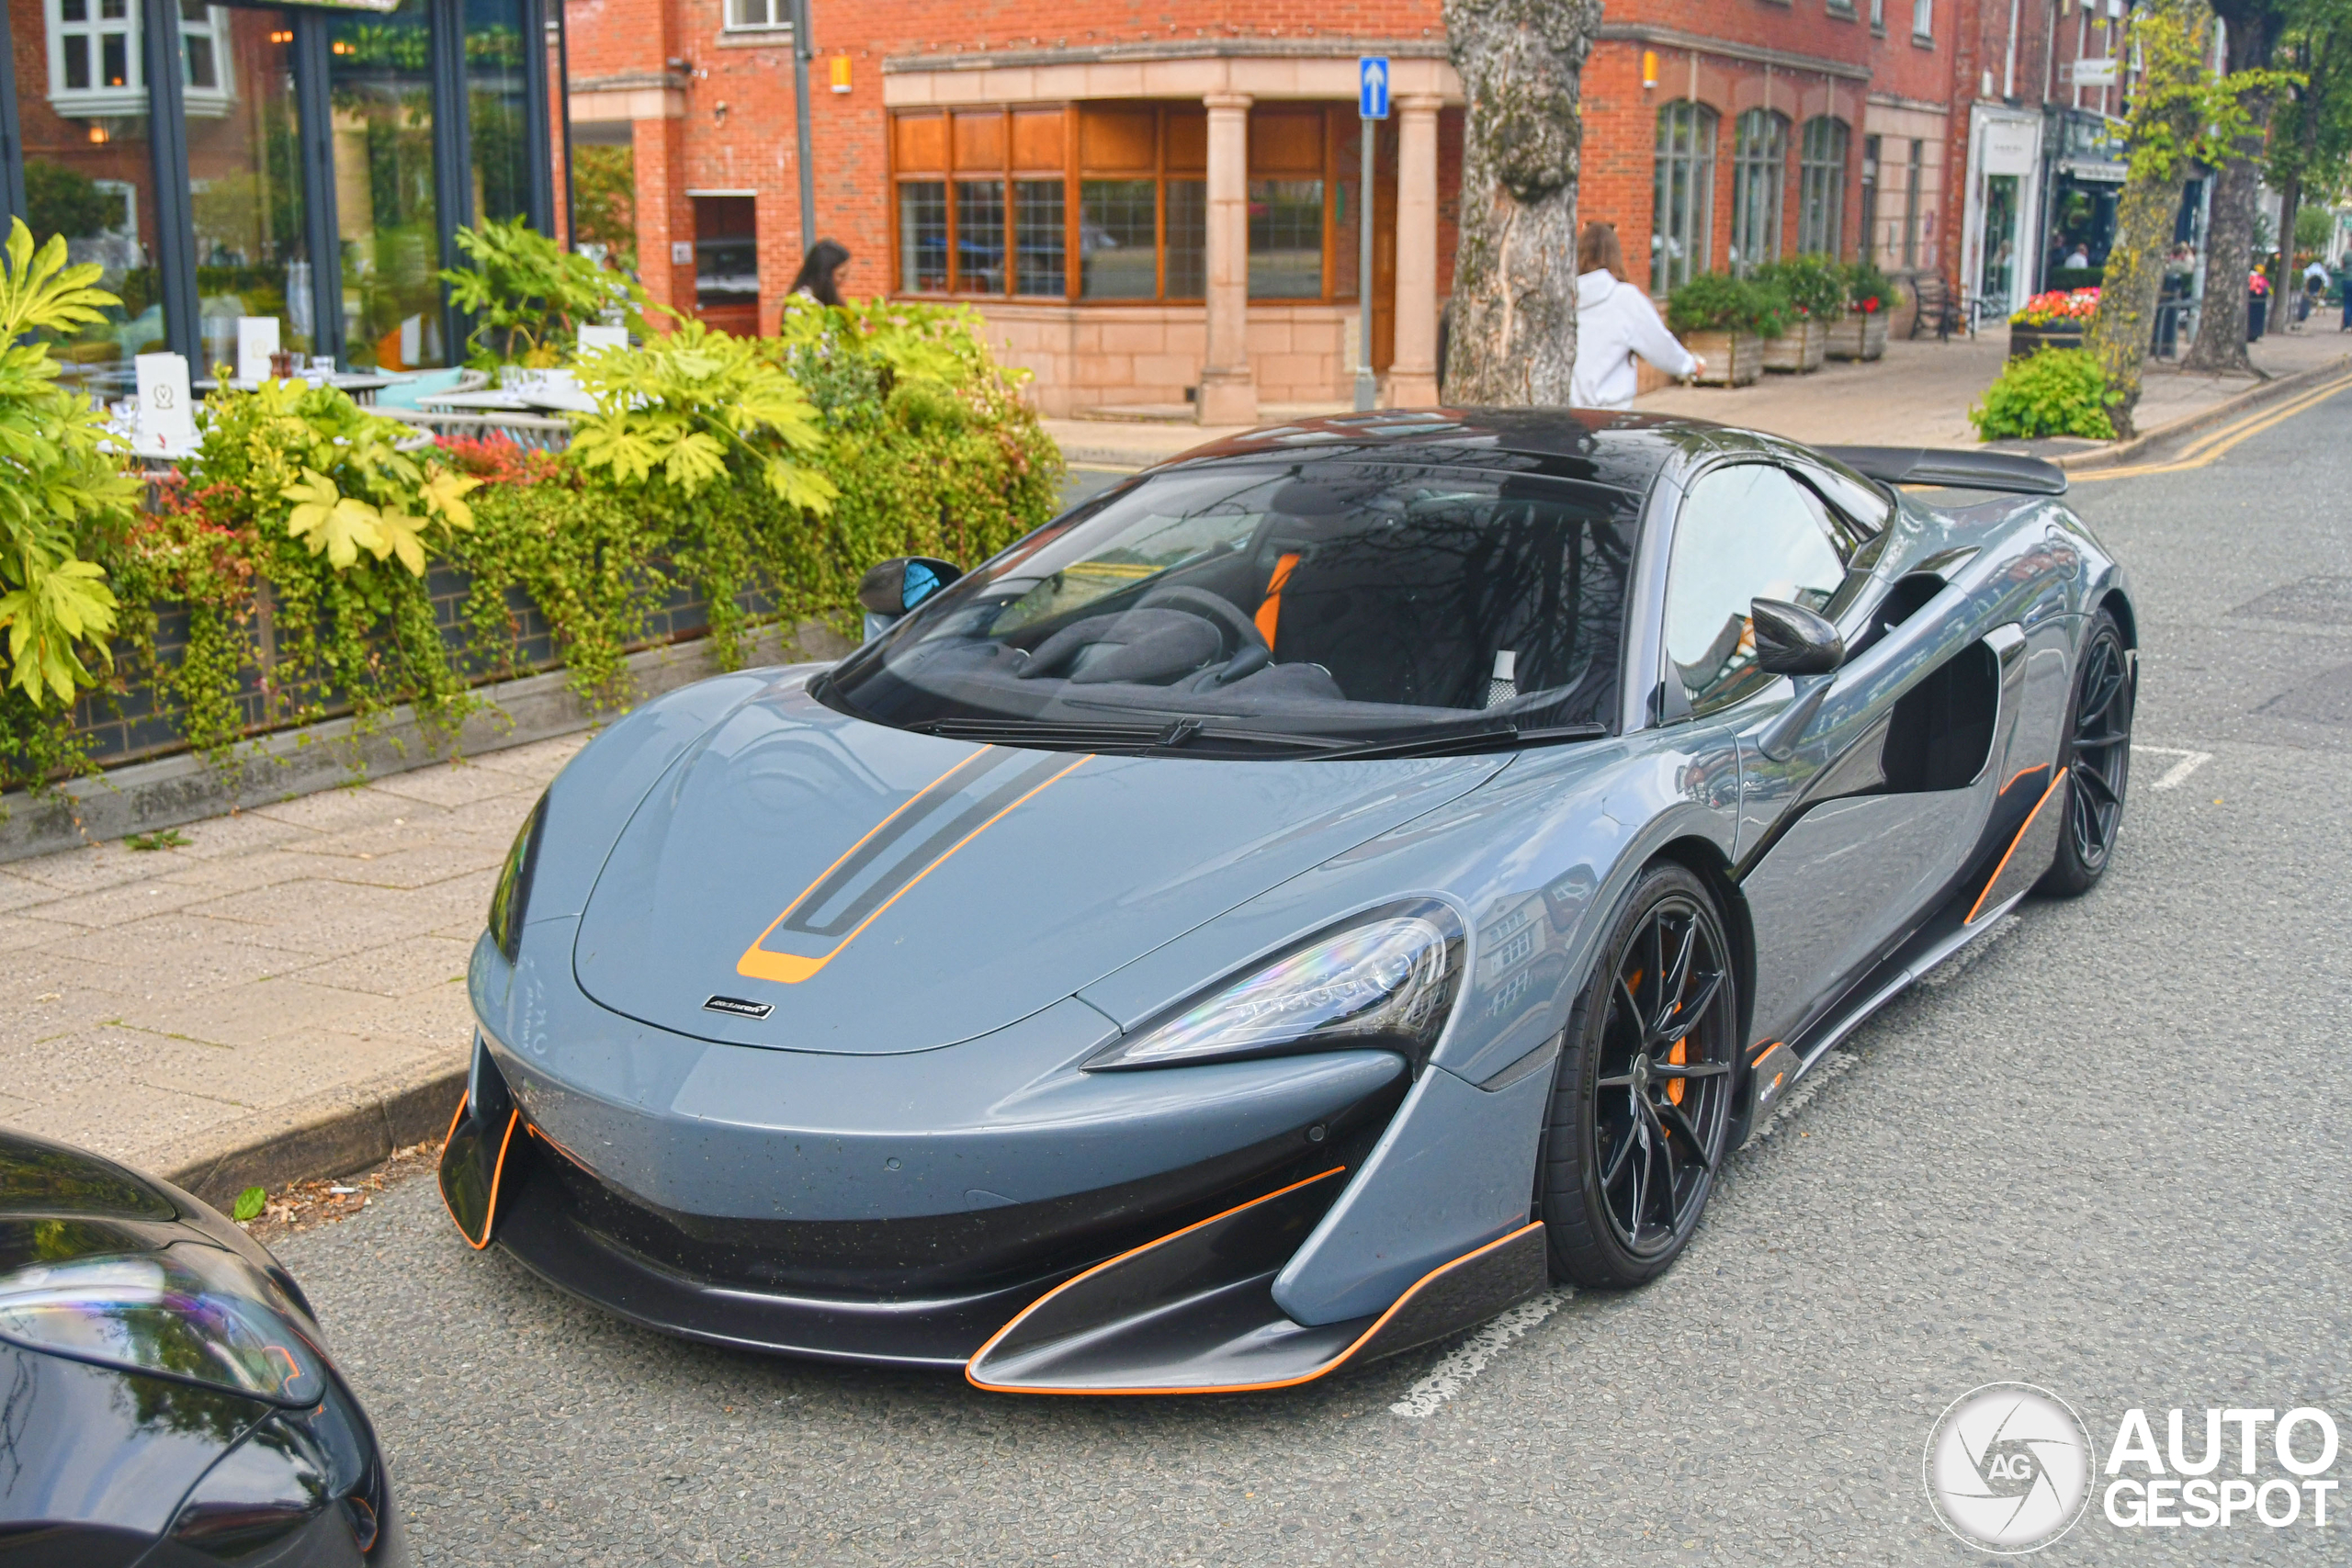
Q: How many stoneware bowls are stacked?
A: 0